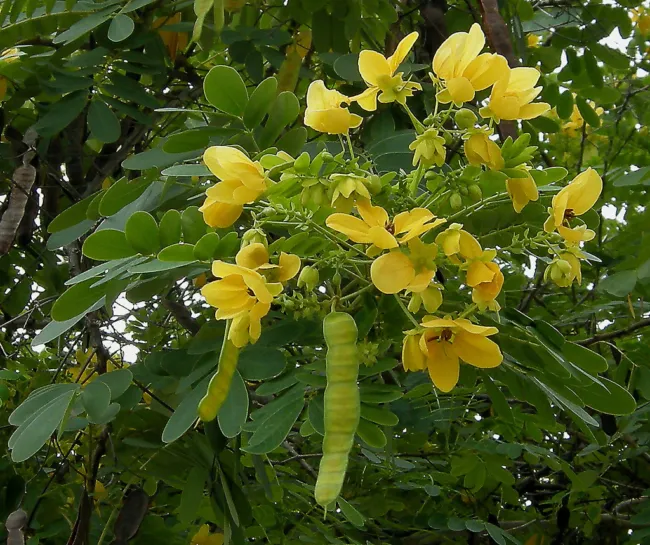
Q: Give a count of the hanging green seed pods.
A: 2